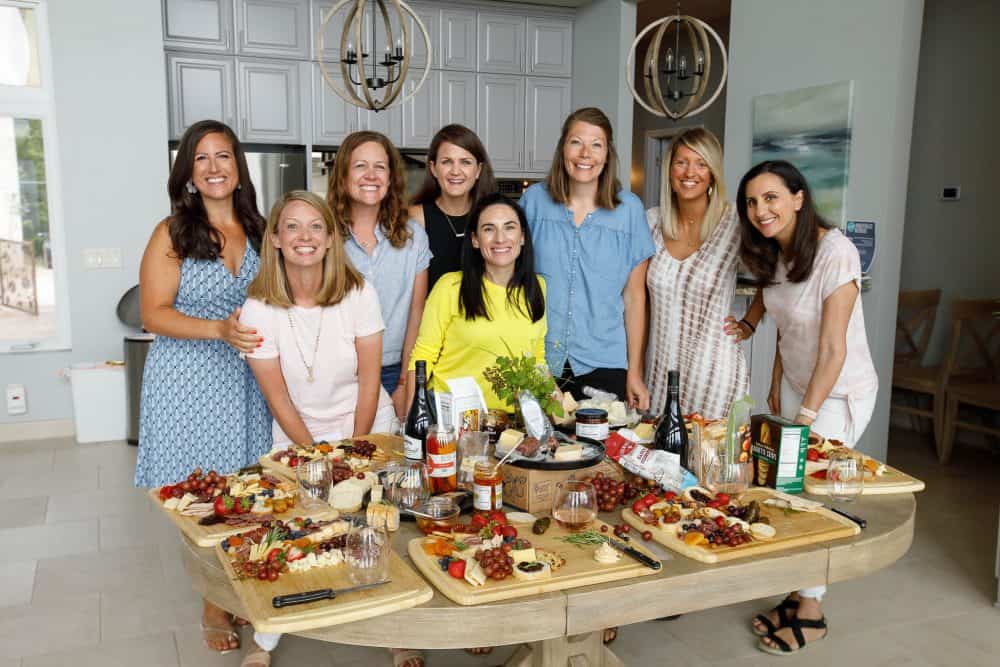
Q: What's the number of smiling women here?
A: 8